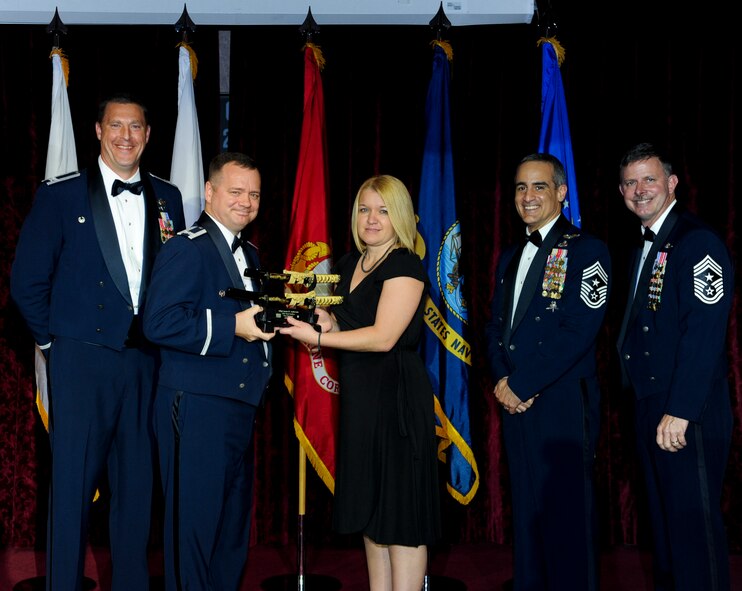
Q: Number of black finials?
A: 5